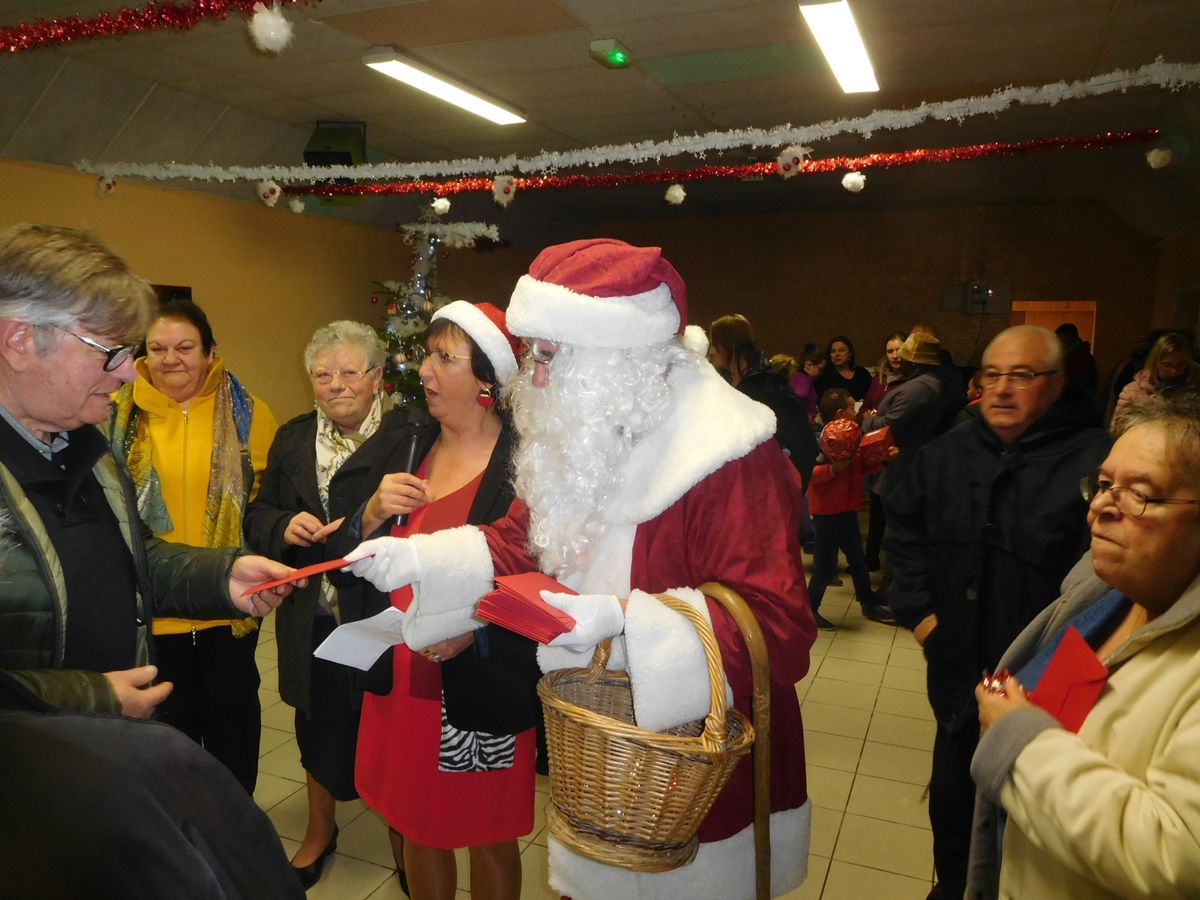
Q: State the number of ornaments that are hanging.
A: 10